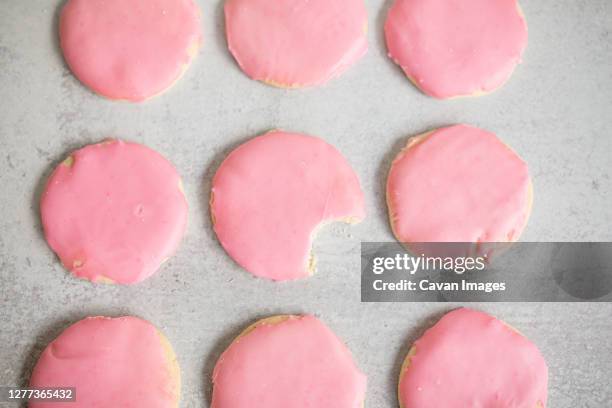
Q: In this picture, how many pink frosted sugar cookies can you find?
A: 9